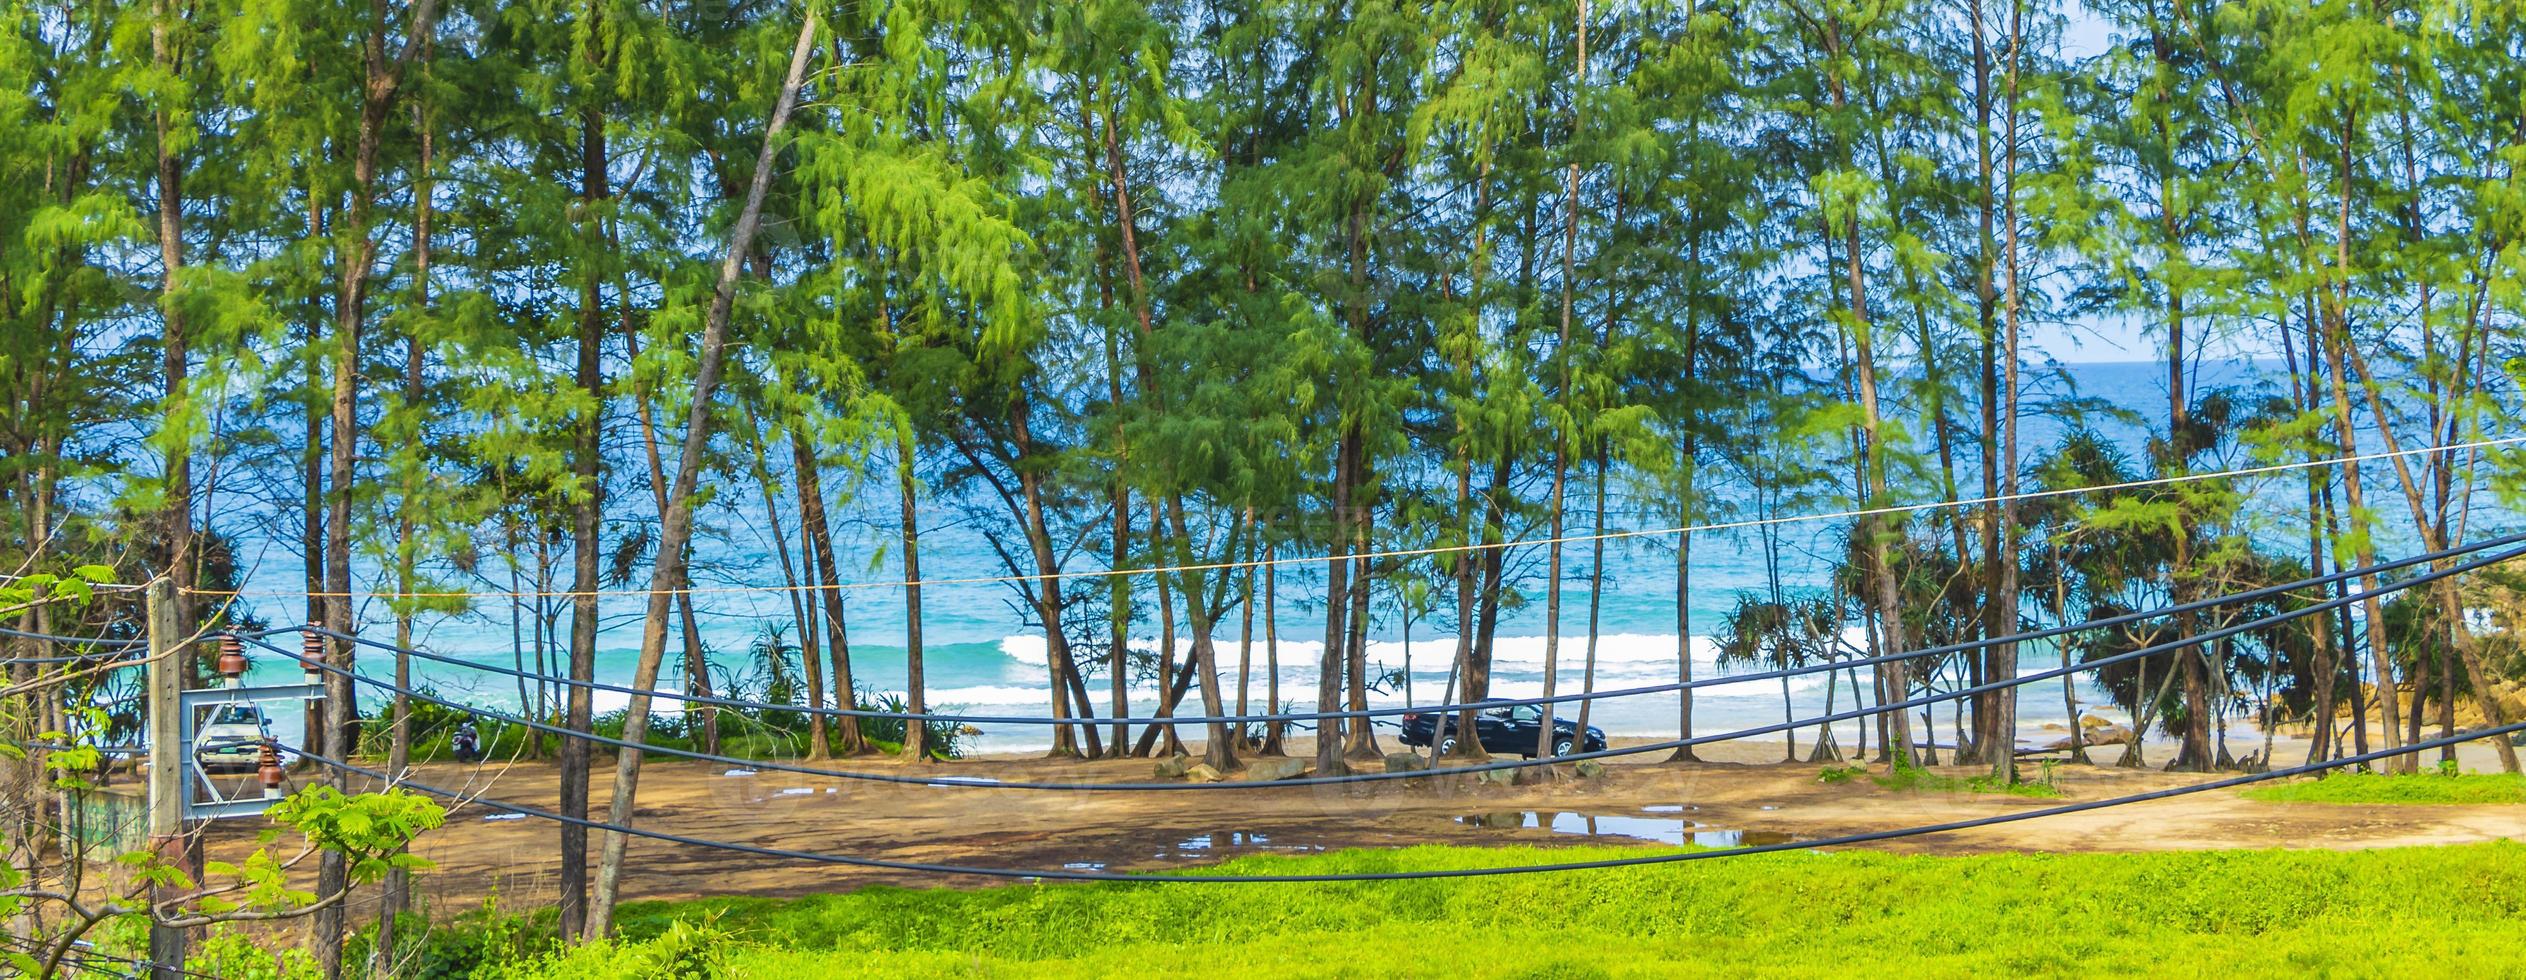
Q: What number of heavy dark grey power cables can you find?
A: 3